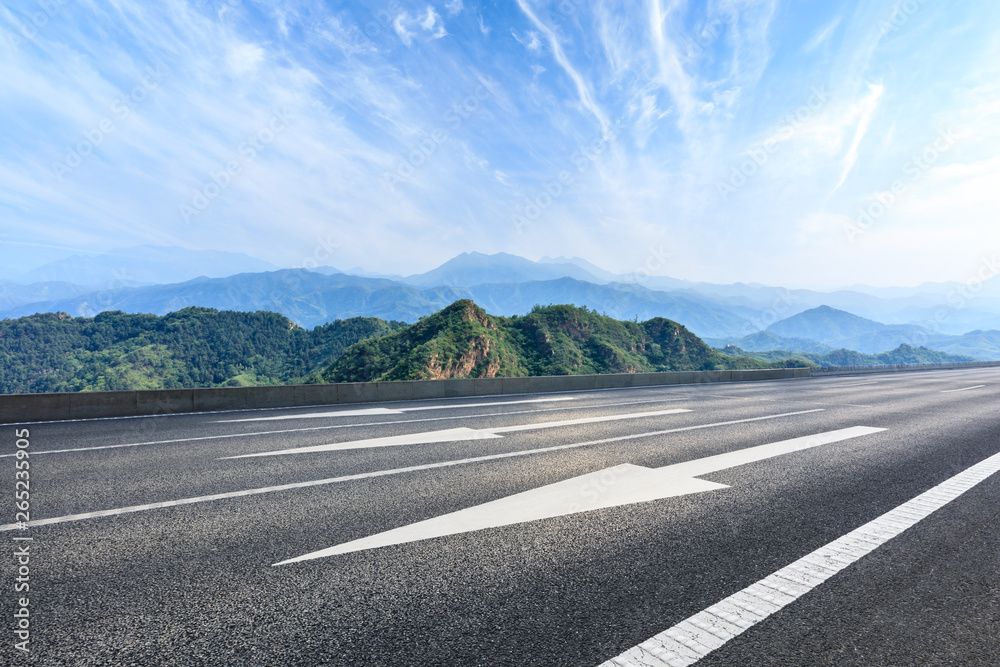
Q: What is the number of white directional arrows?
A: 3